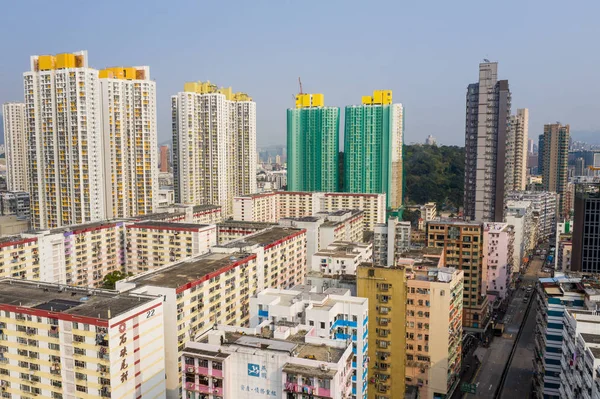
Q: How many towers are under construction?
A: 2